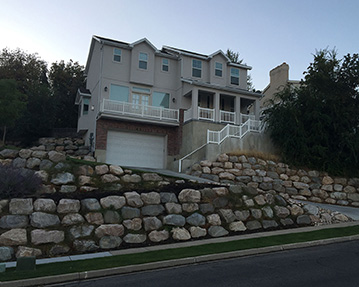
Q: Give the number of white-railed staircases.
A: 1